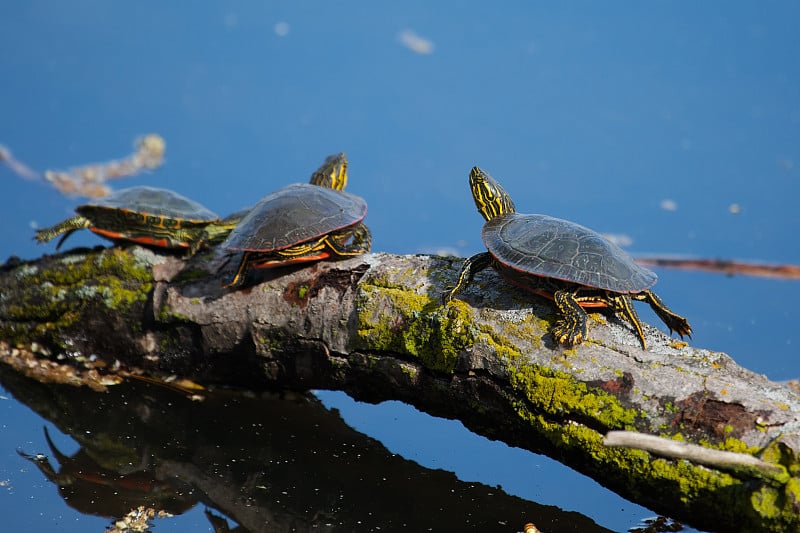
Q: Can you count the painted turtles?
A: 3